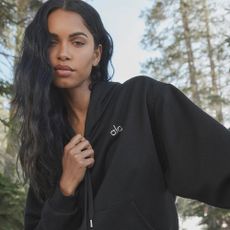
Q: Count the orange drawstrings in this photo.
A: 0